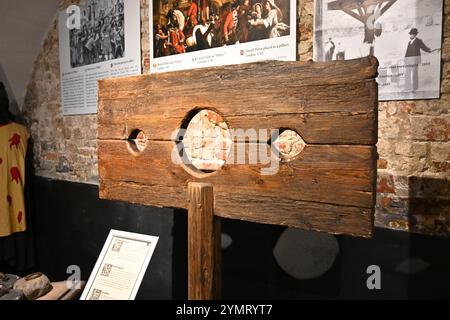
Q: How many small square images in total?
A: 3